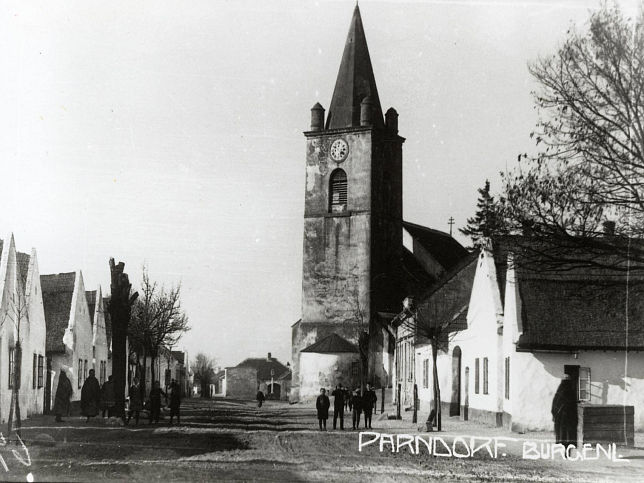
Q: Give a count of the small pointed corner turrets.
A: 3